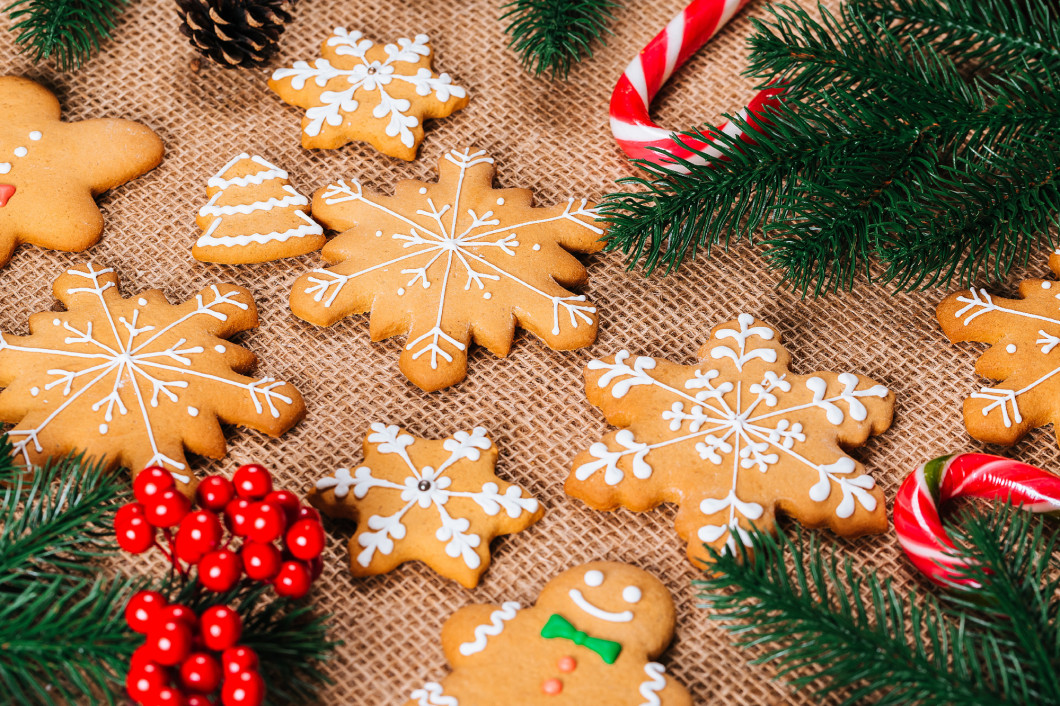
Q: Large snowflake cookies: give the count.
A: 4